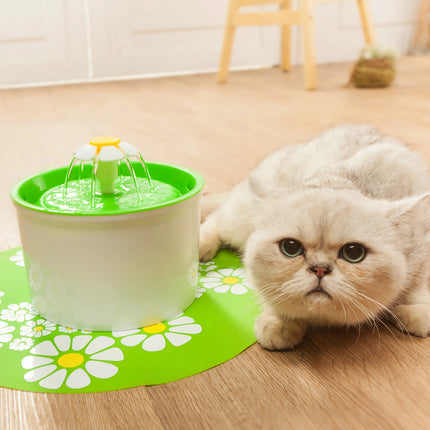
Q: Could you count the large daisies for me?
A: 3